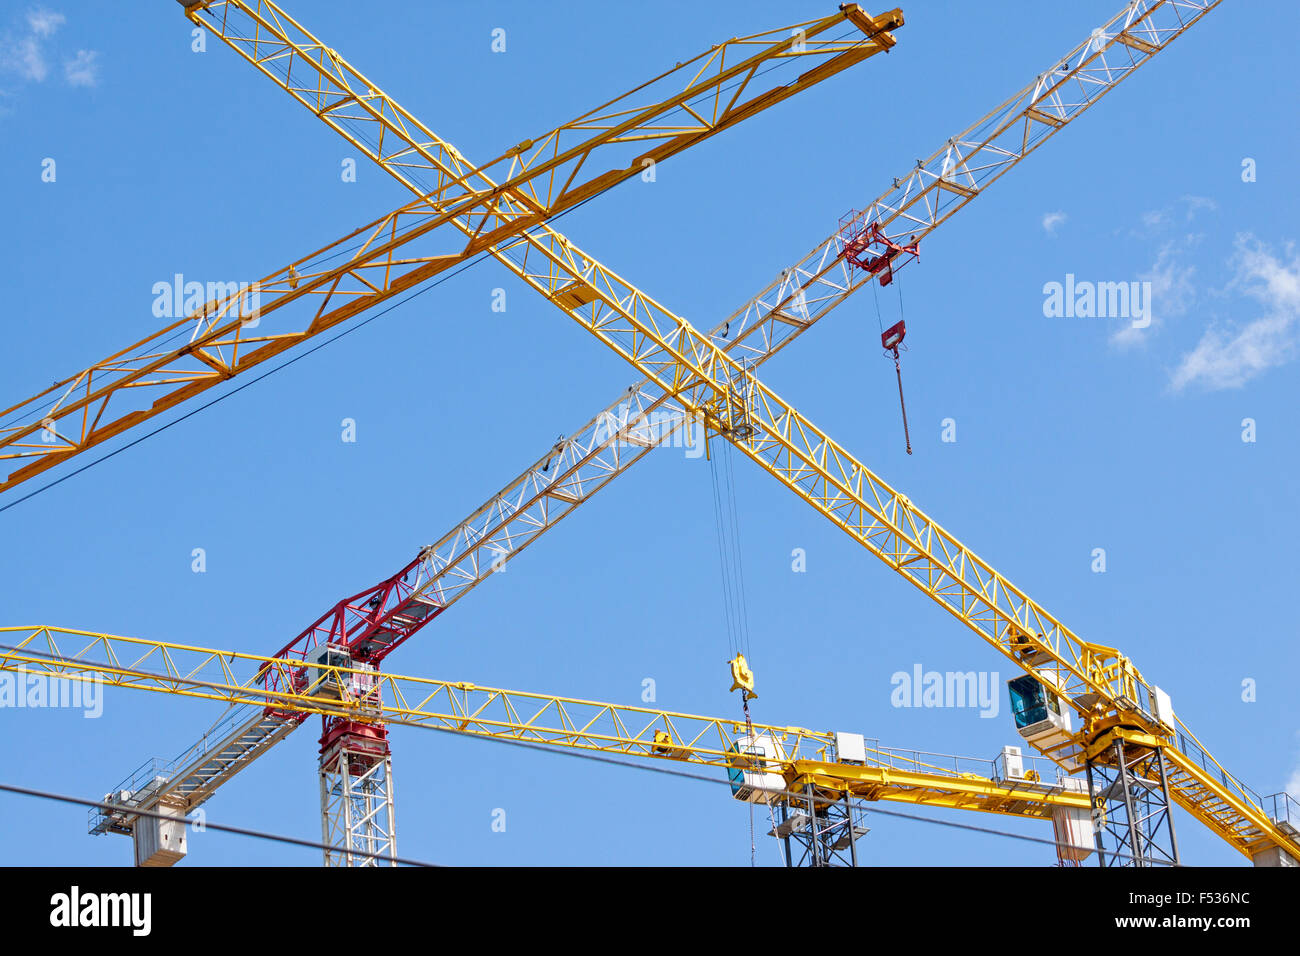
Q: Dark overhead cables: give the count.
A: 2